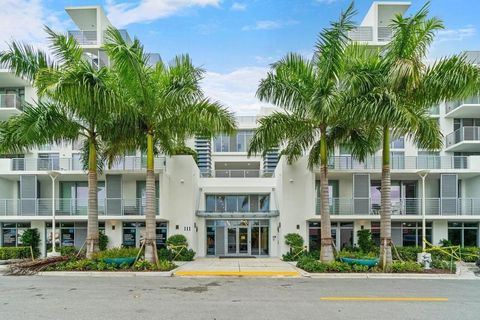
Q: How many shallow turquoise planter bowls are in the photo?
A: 2